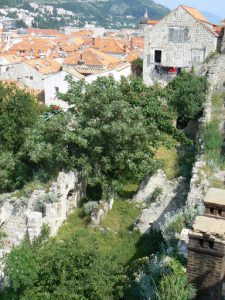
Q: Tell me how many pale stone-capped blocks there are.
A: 2